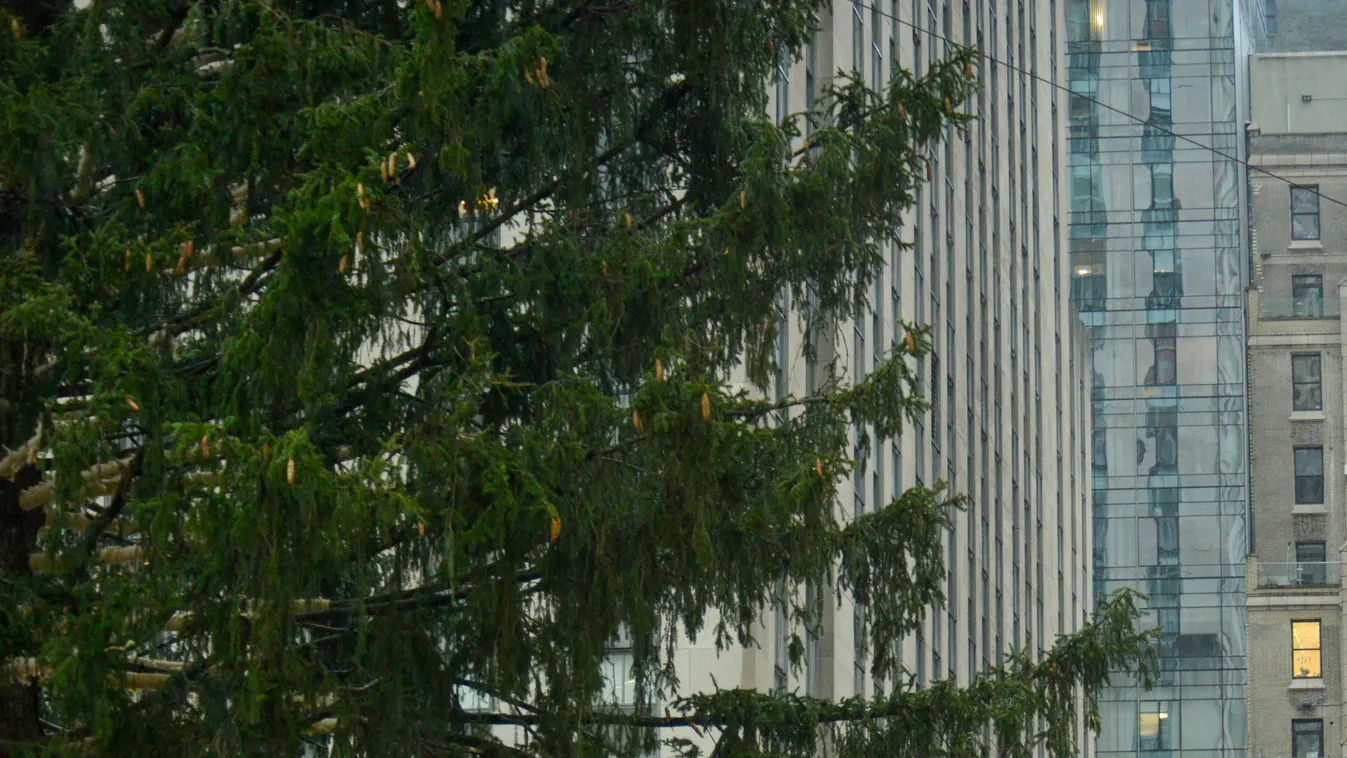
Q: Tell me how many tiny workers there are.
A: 0